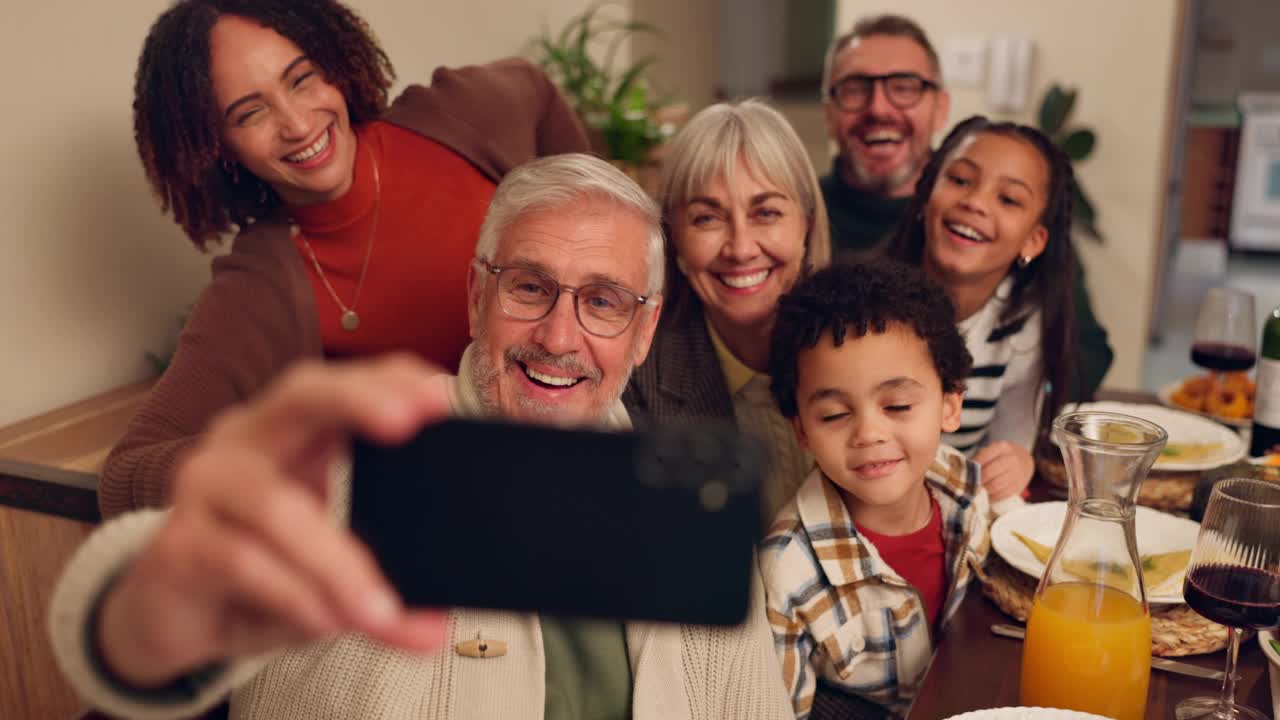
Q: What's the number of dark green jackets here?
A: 1